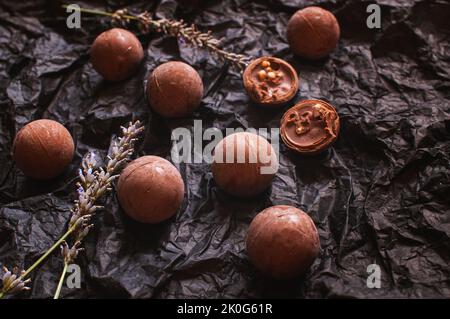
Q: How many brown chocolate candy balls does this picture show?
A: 7